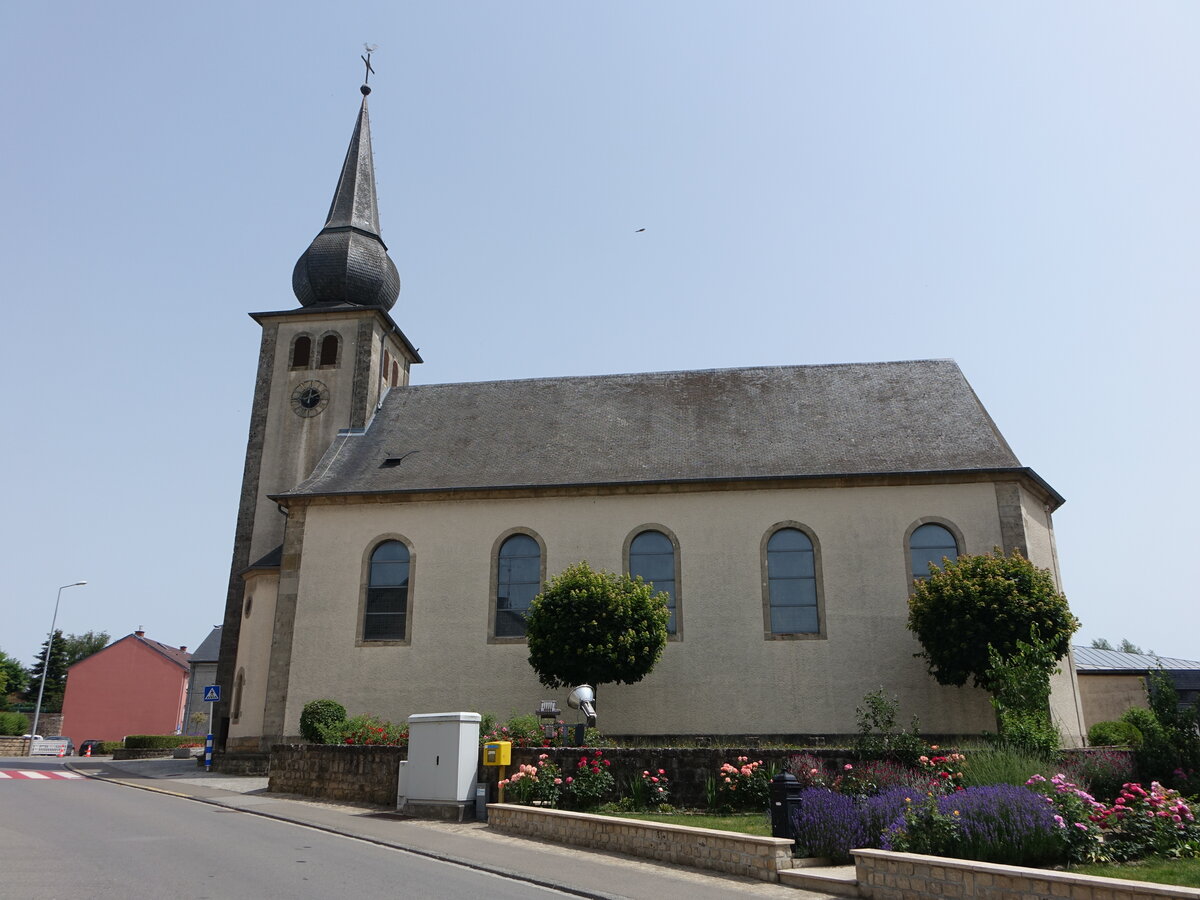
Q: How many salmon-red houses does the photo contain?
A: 1